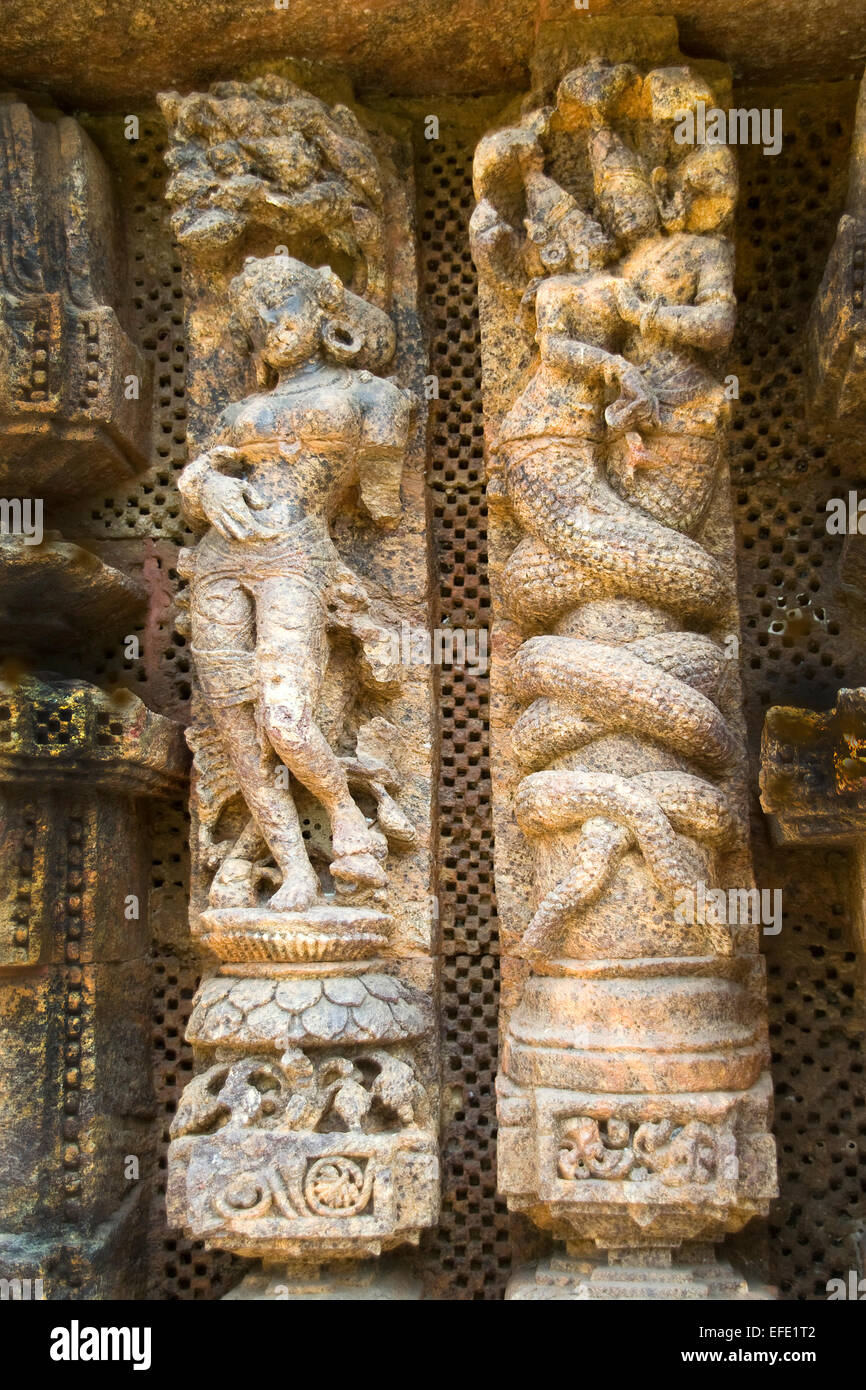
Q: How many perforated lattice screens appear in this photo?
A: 3